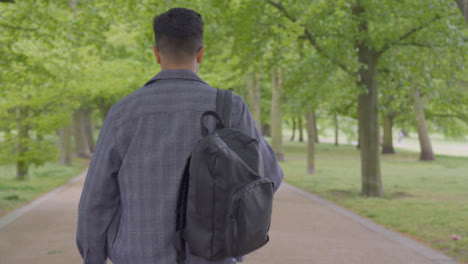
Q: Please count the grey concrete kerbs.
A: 2